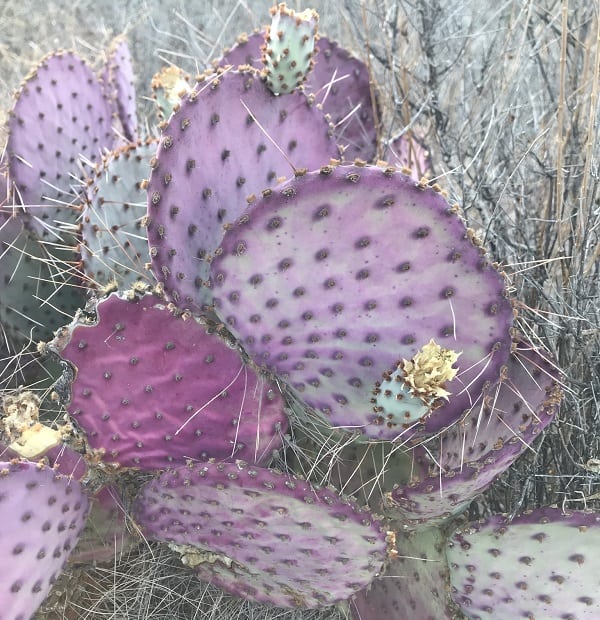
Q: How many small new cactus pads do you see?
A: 3